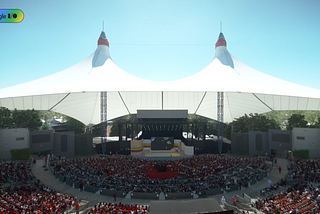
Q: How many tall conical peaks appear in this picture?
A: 2